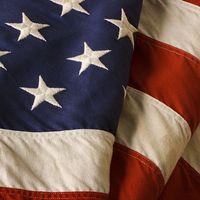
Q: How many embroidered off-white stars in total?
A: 6